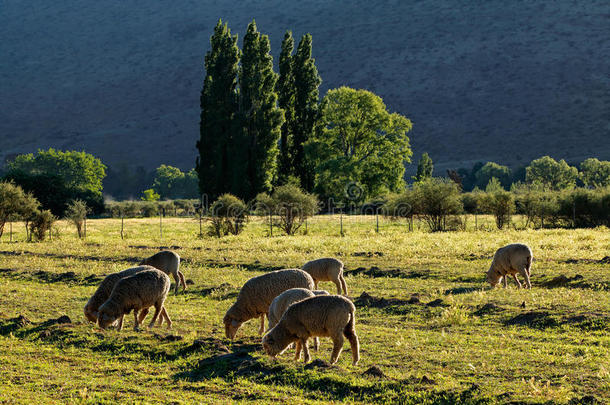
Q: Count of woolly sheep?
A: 8